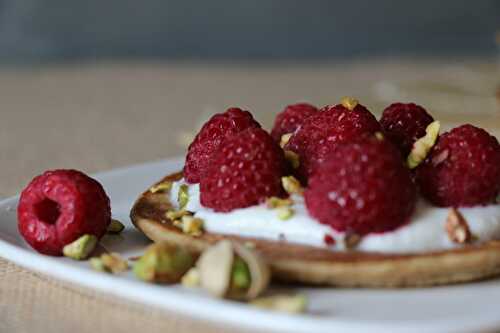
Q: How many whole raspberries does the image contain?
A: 8